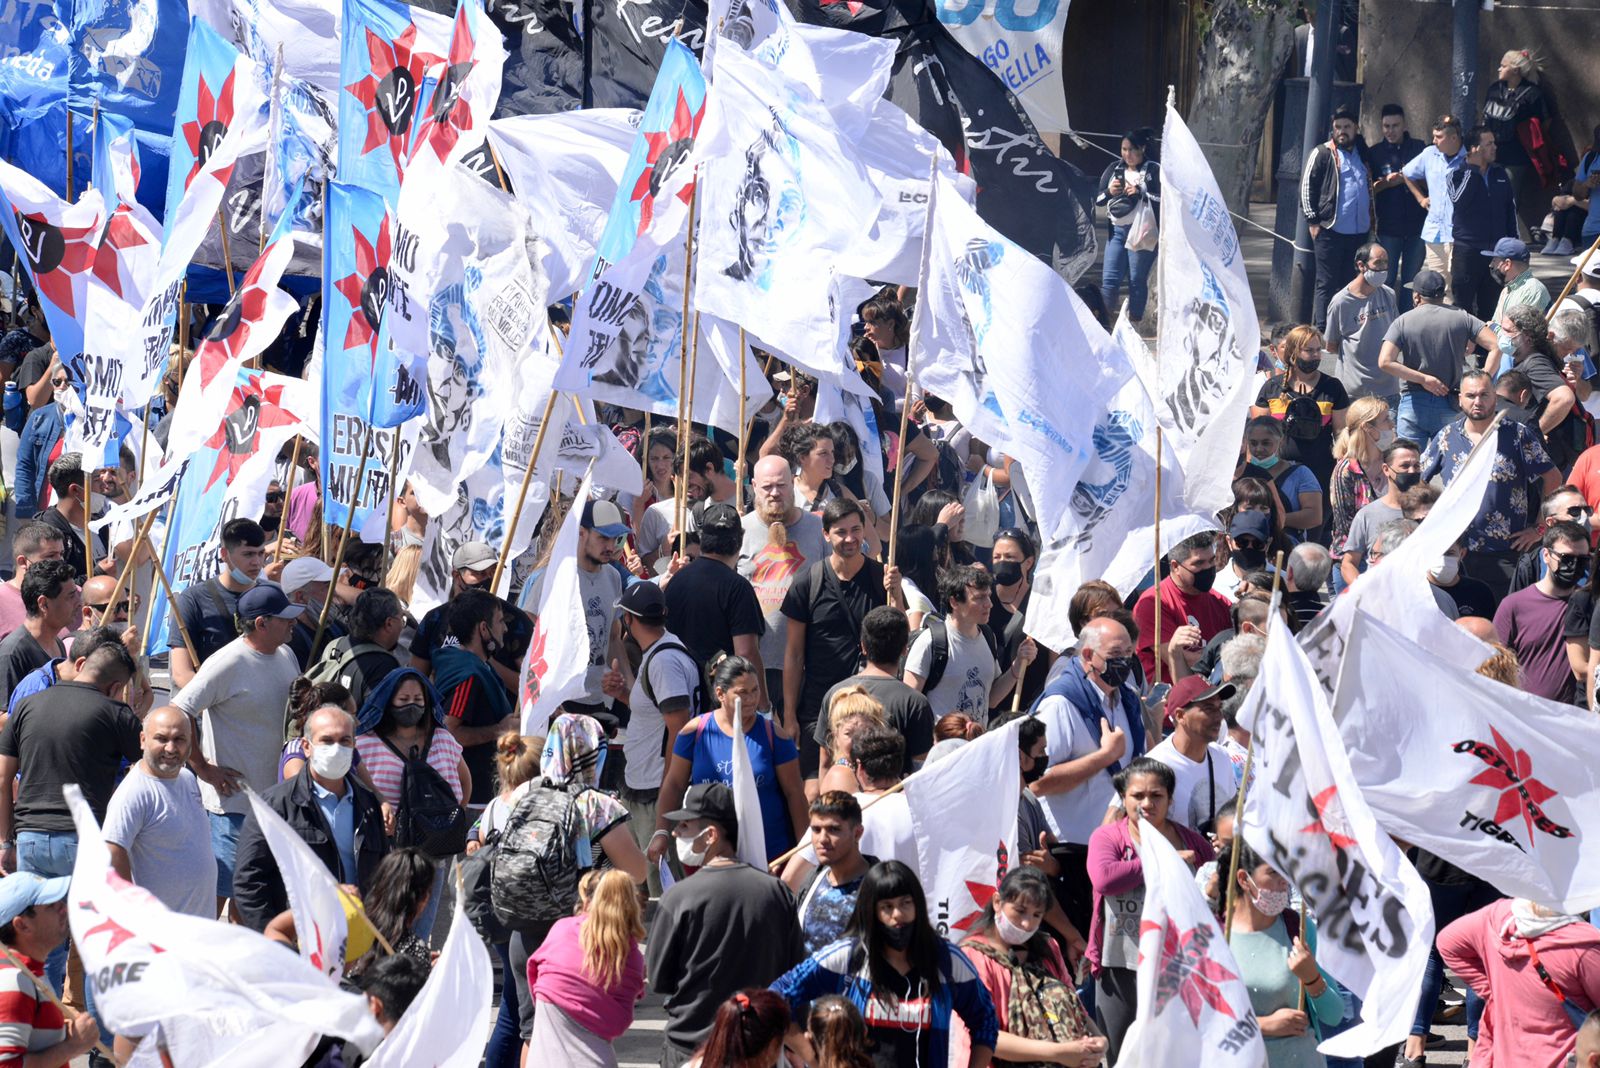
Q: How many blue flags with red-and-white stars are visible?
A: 9